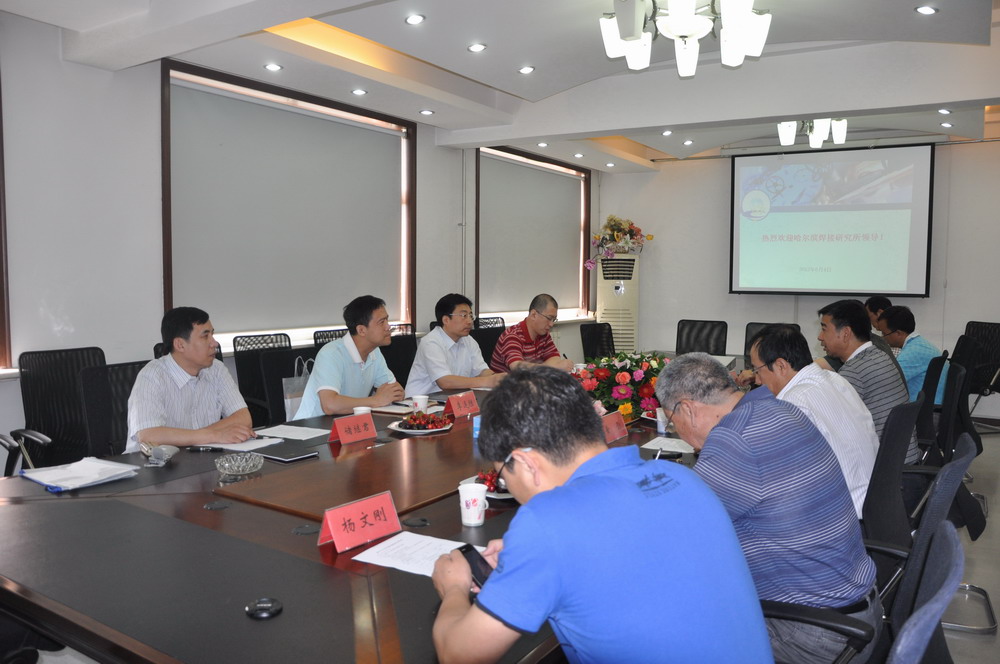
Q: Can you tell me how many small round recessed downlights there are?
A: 14